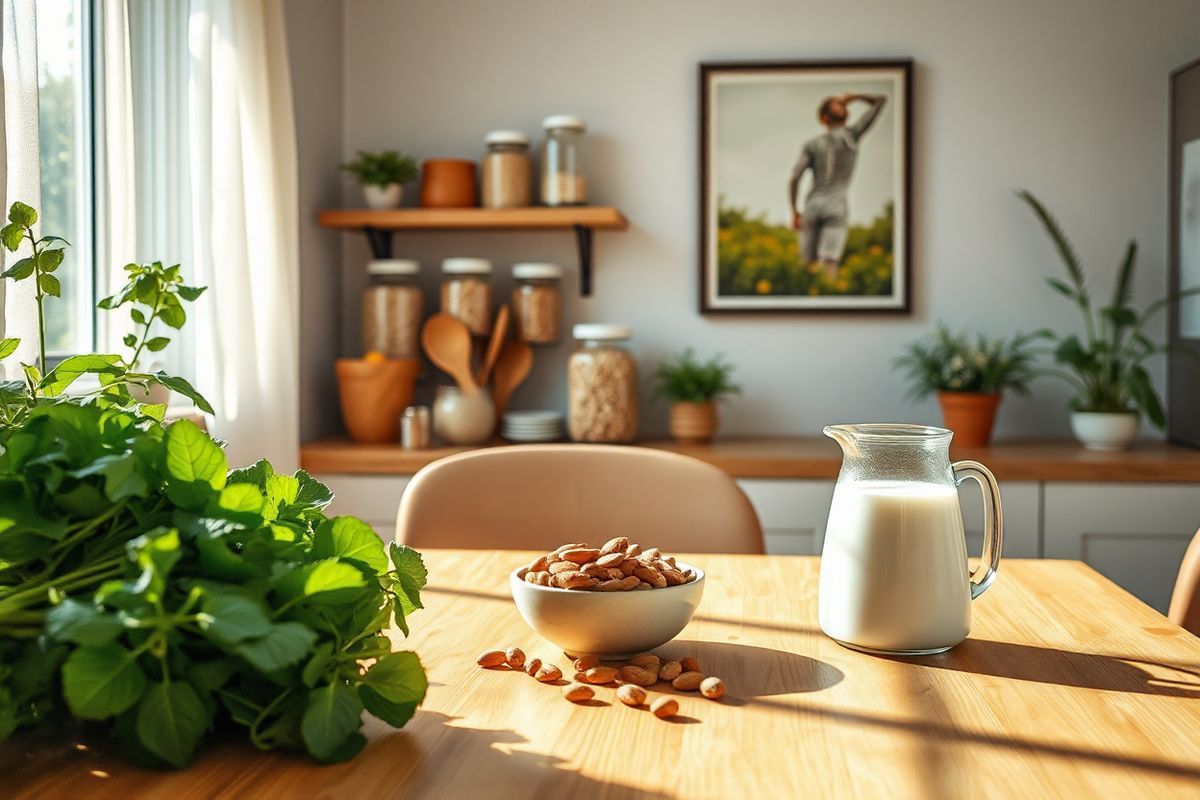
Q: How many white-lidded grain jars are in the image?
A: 6